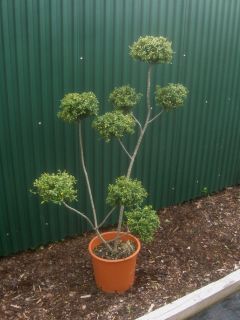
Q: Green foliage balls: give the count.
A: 8